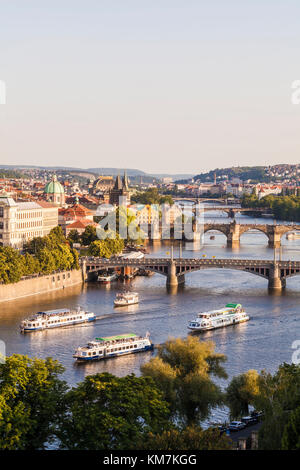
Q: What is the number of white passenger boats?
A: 4